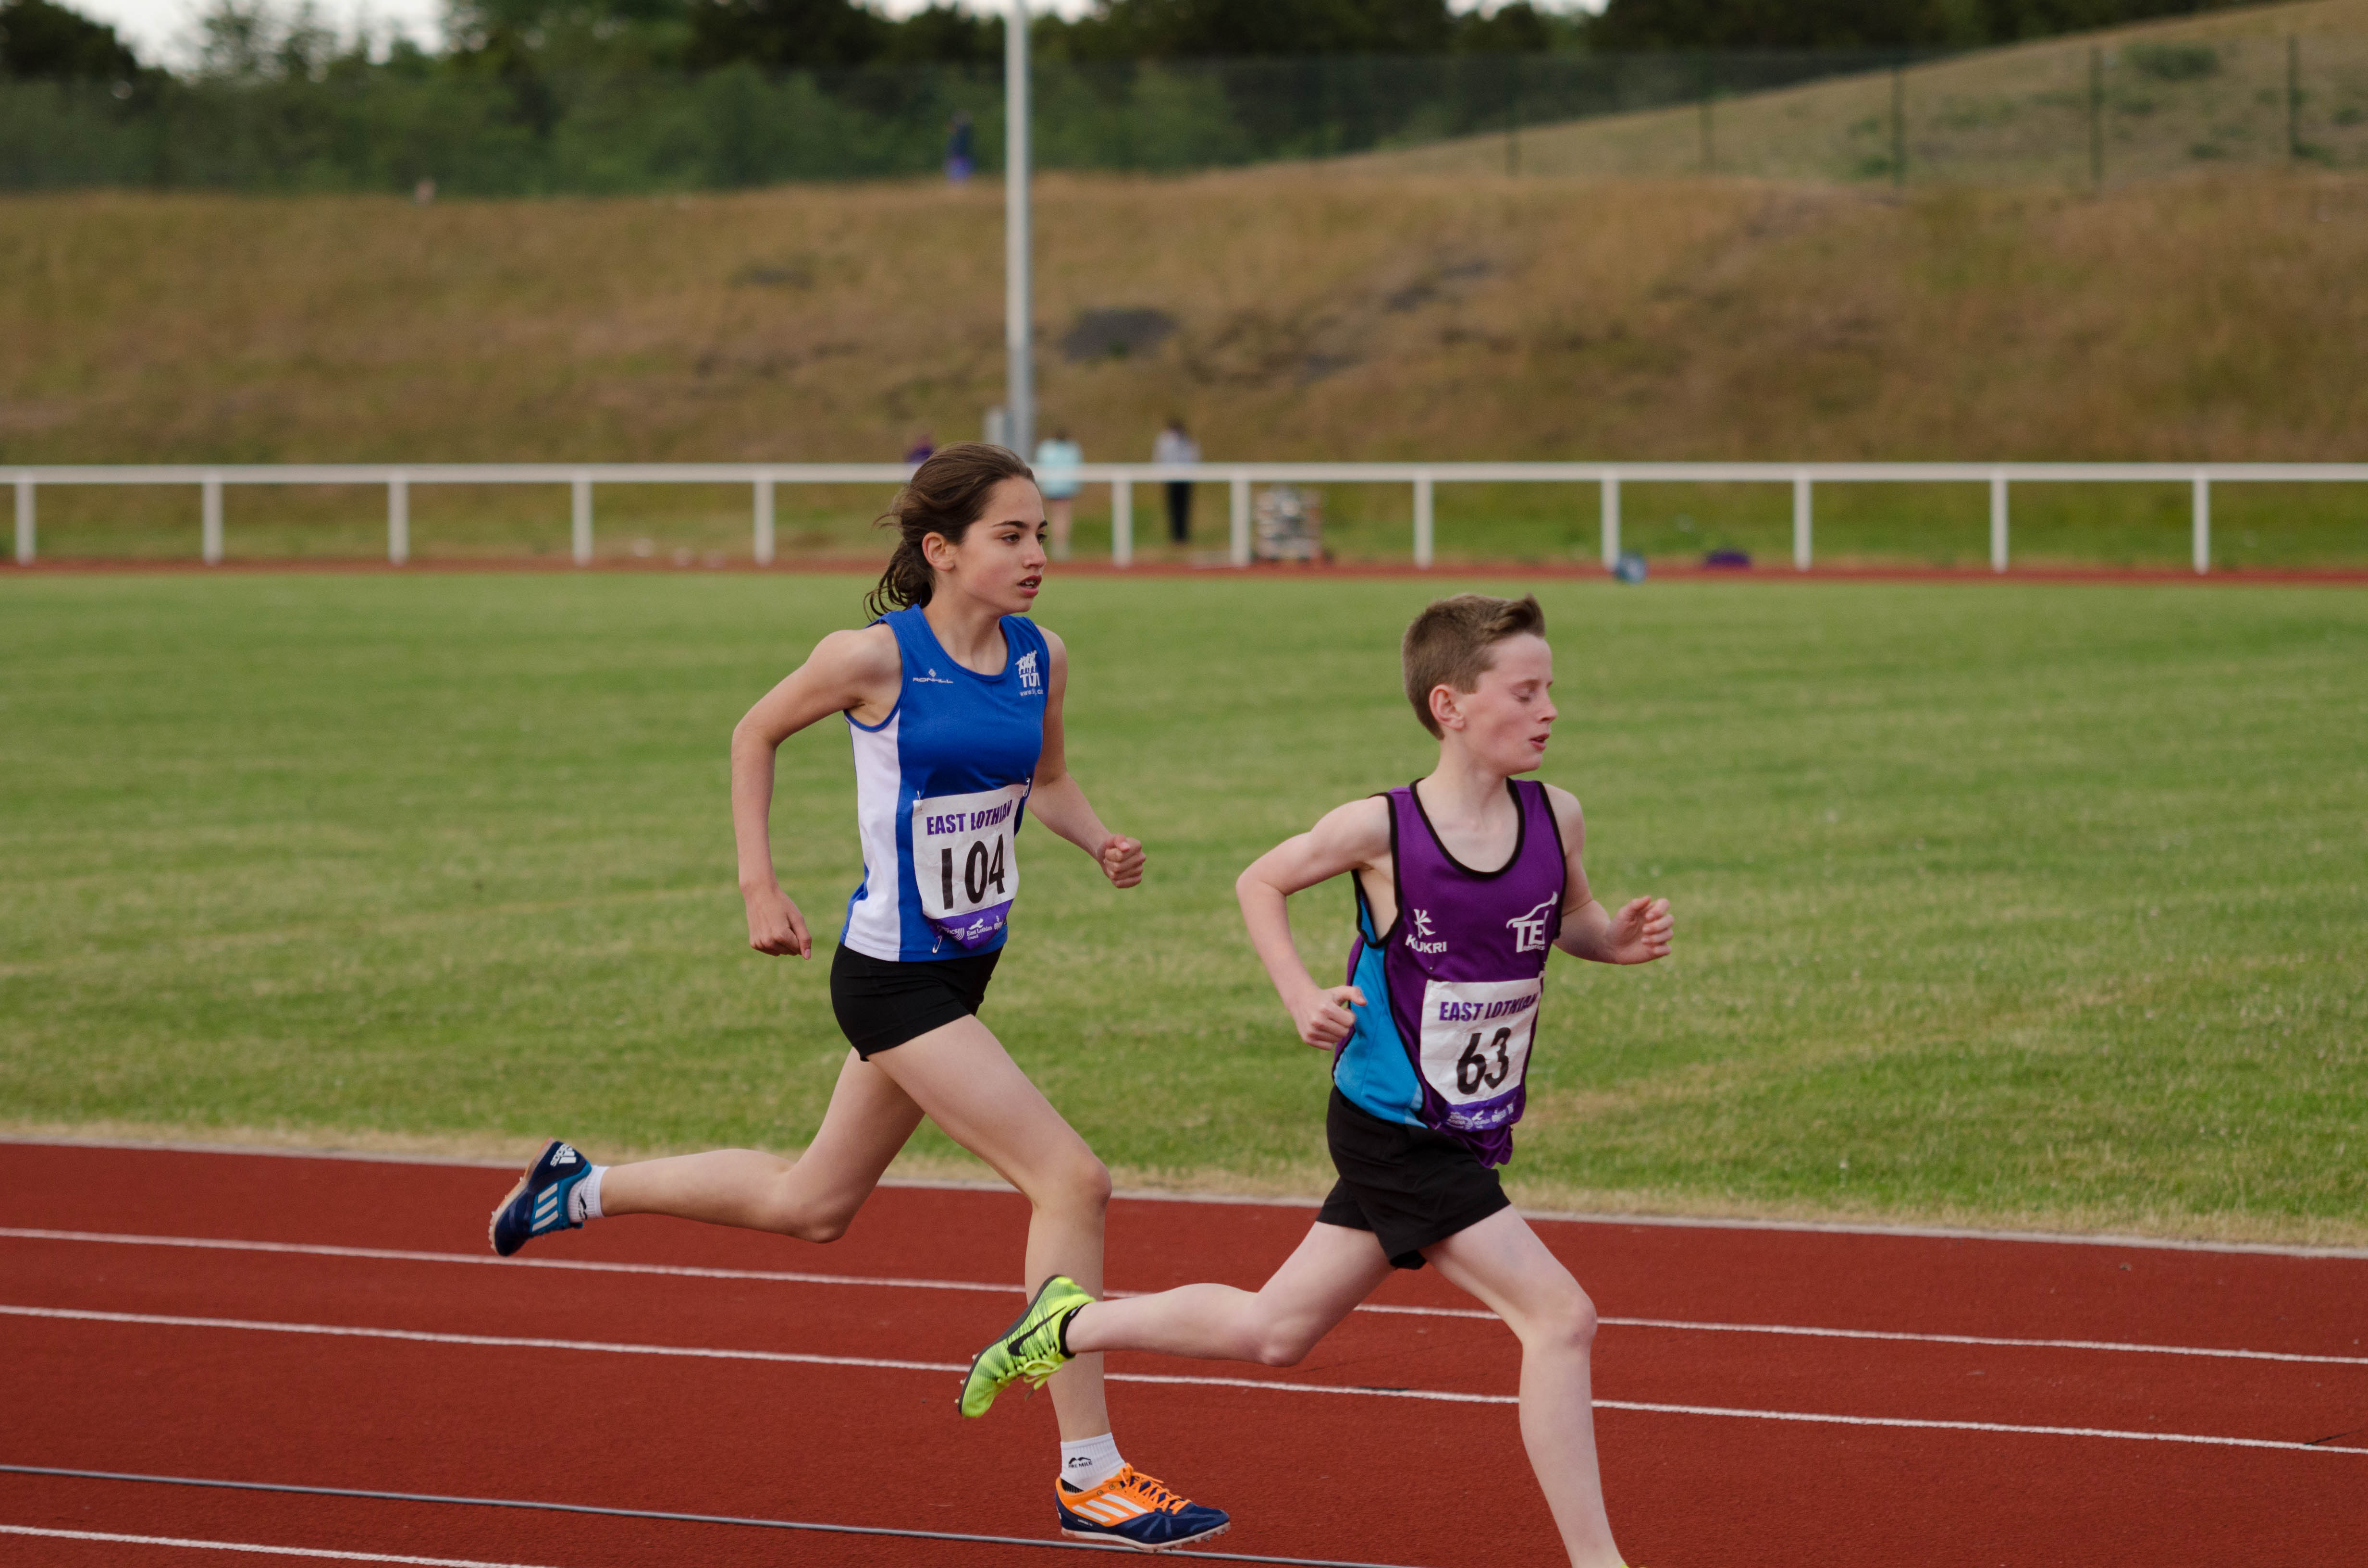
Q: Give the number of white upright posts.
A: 12